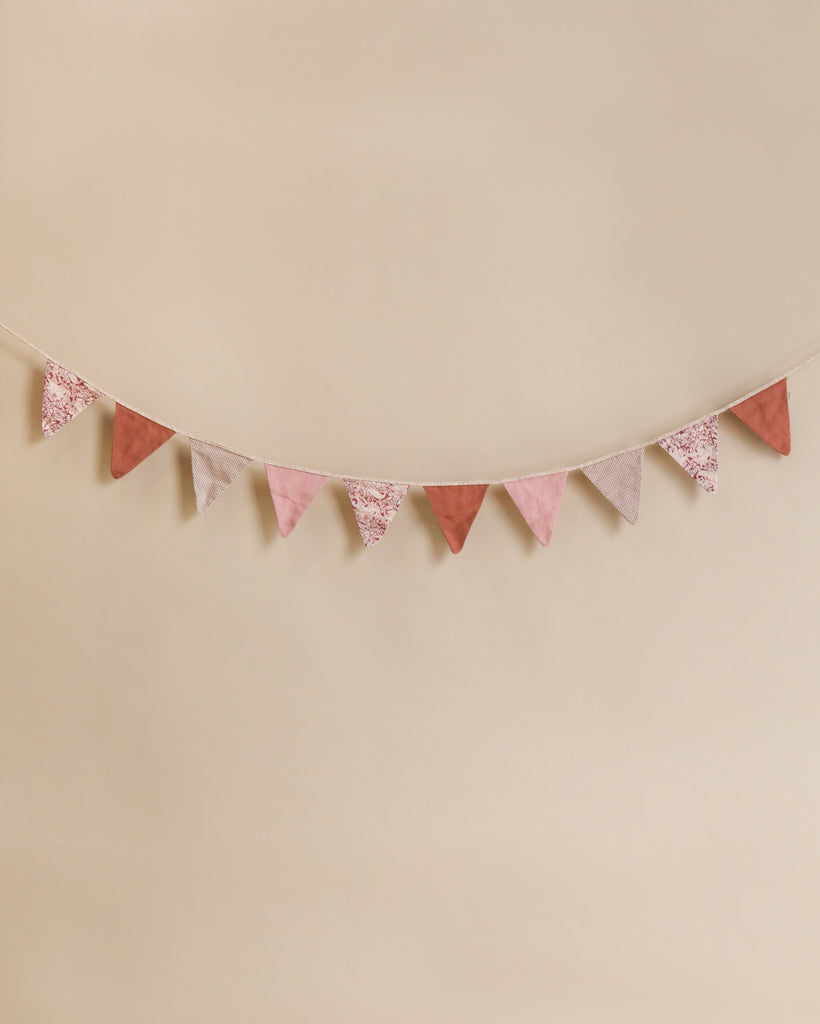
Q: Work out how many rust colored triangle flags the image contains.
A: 3